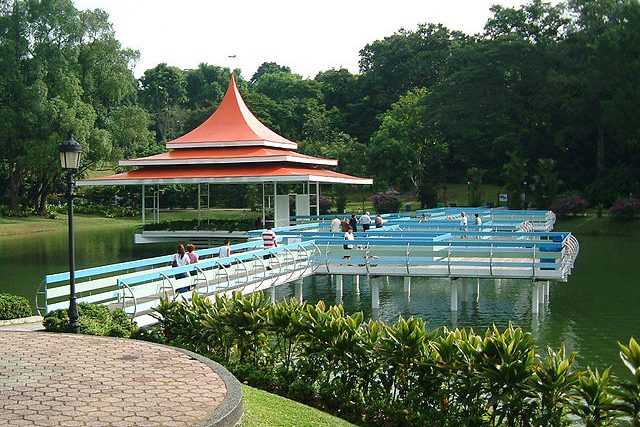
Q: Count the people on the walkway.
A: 13